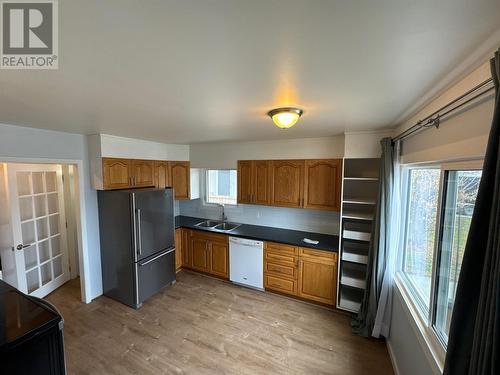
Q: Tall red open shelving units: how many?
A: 0